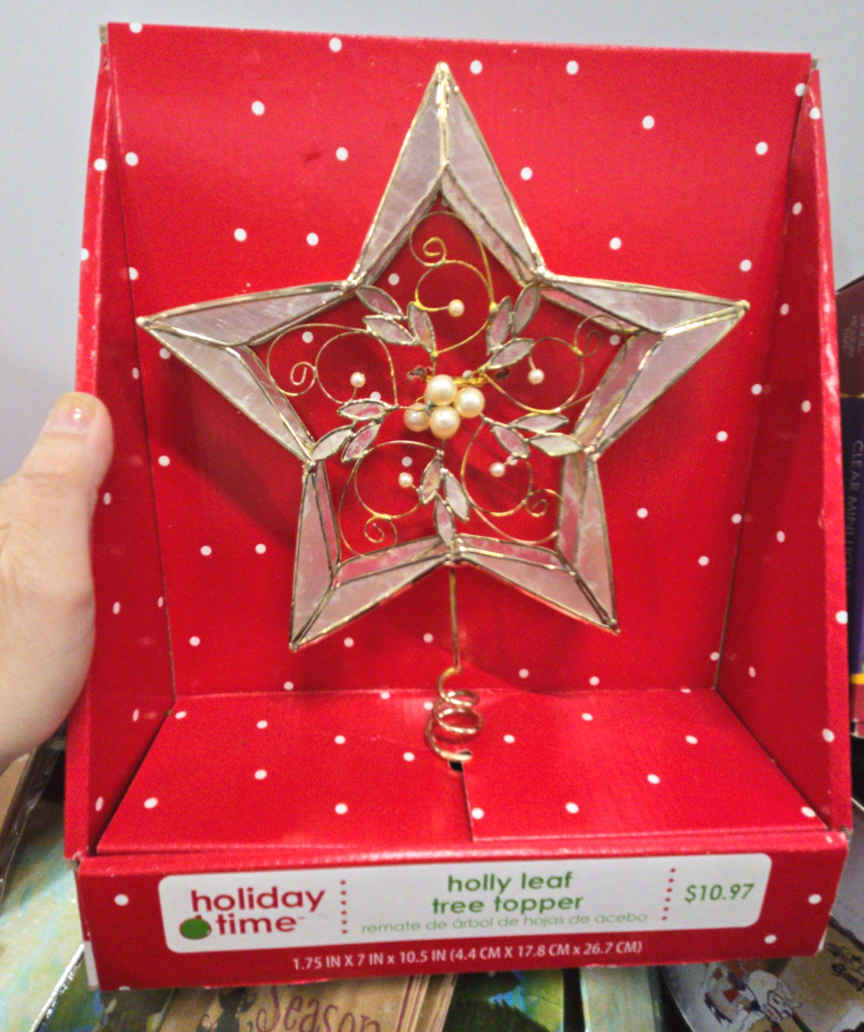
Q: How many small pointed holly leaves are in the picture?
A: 15